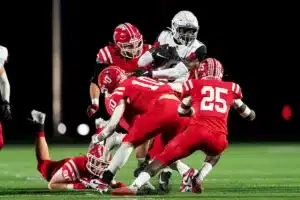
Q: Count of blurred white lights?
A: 2